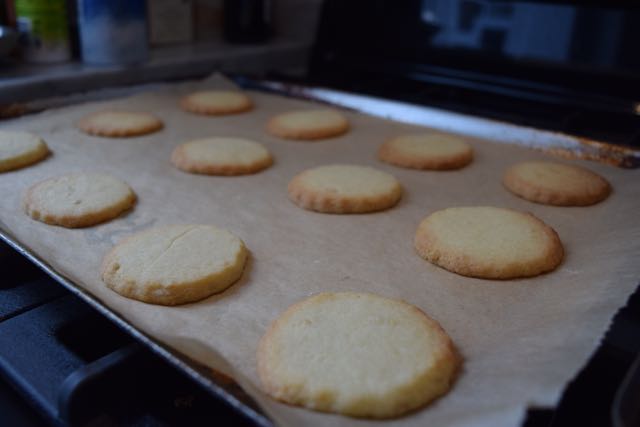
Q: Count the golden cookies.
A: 12